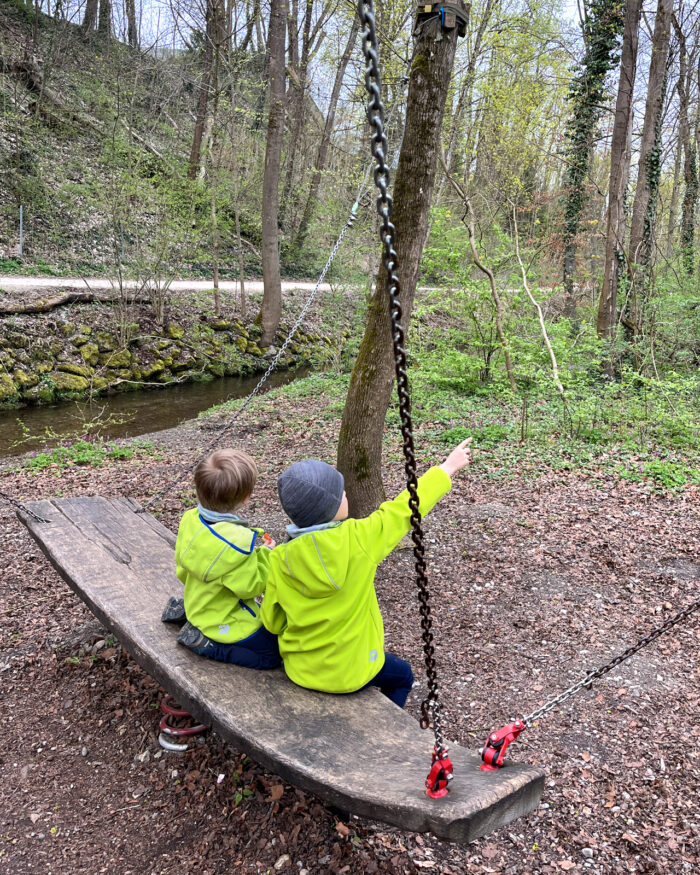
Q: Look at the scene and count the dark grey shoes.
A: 2